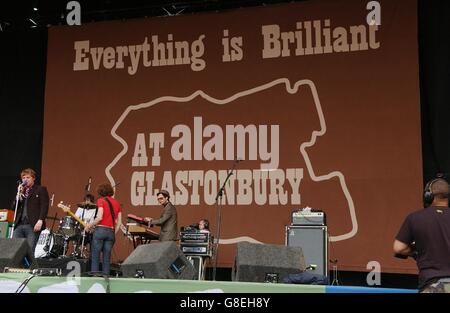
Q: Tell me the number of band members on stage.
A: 4